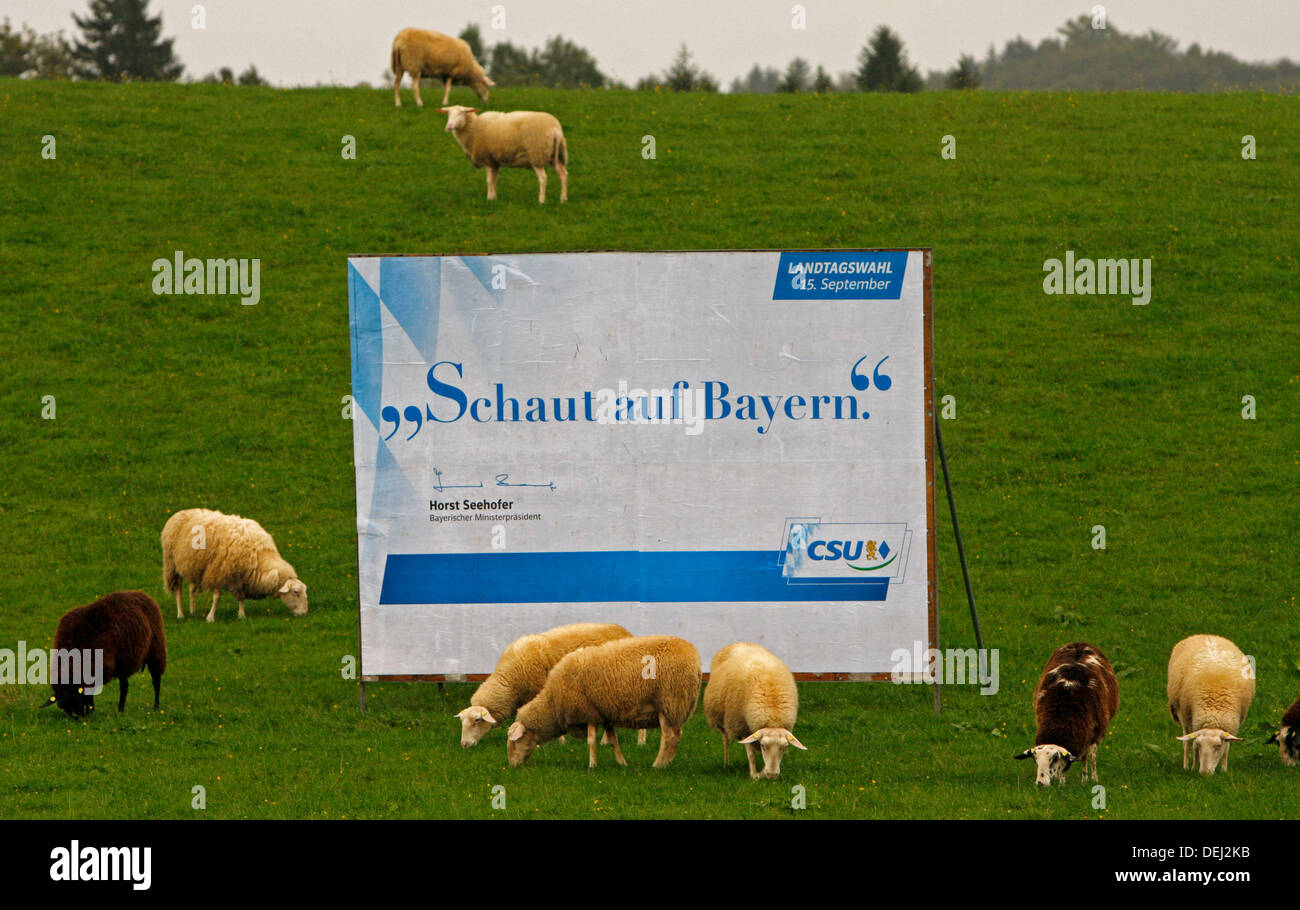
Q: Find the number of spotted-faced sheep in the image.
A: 2